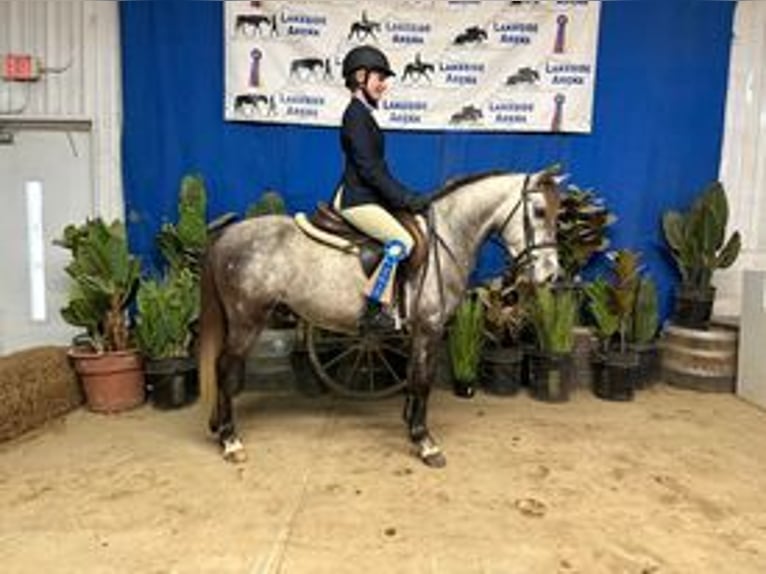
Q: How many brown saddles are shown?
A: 1